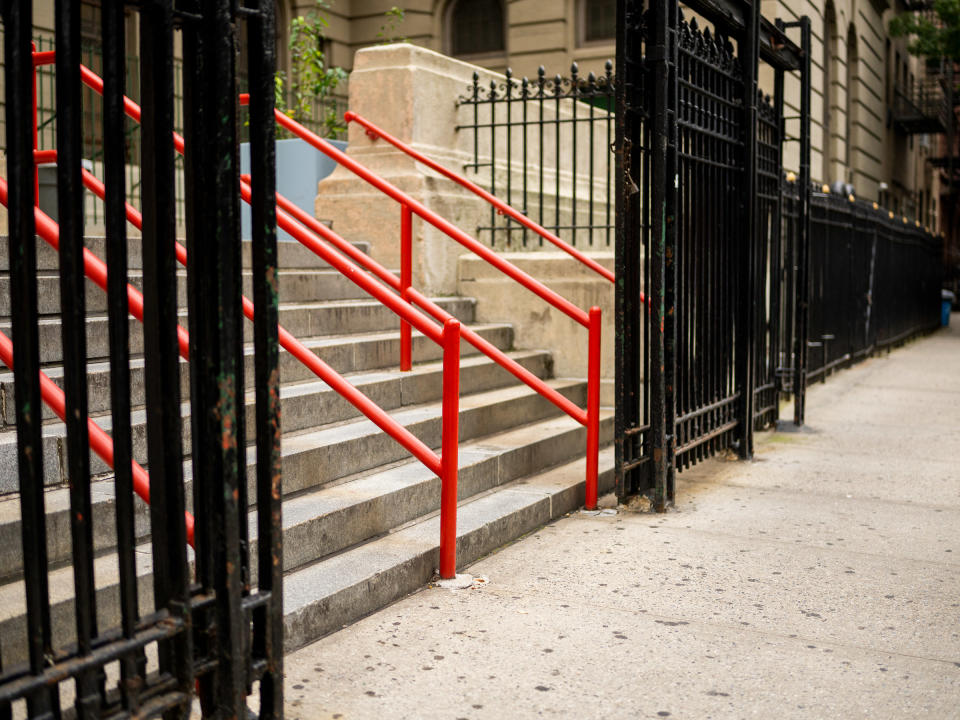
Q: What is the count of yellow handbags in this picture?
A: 0